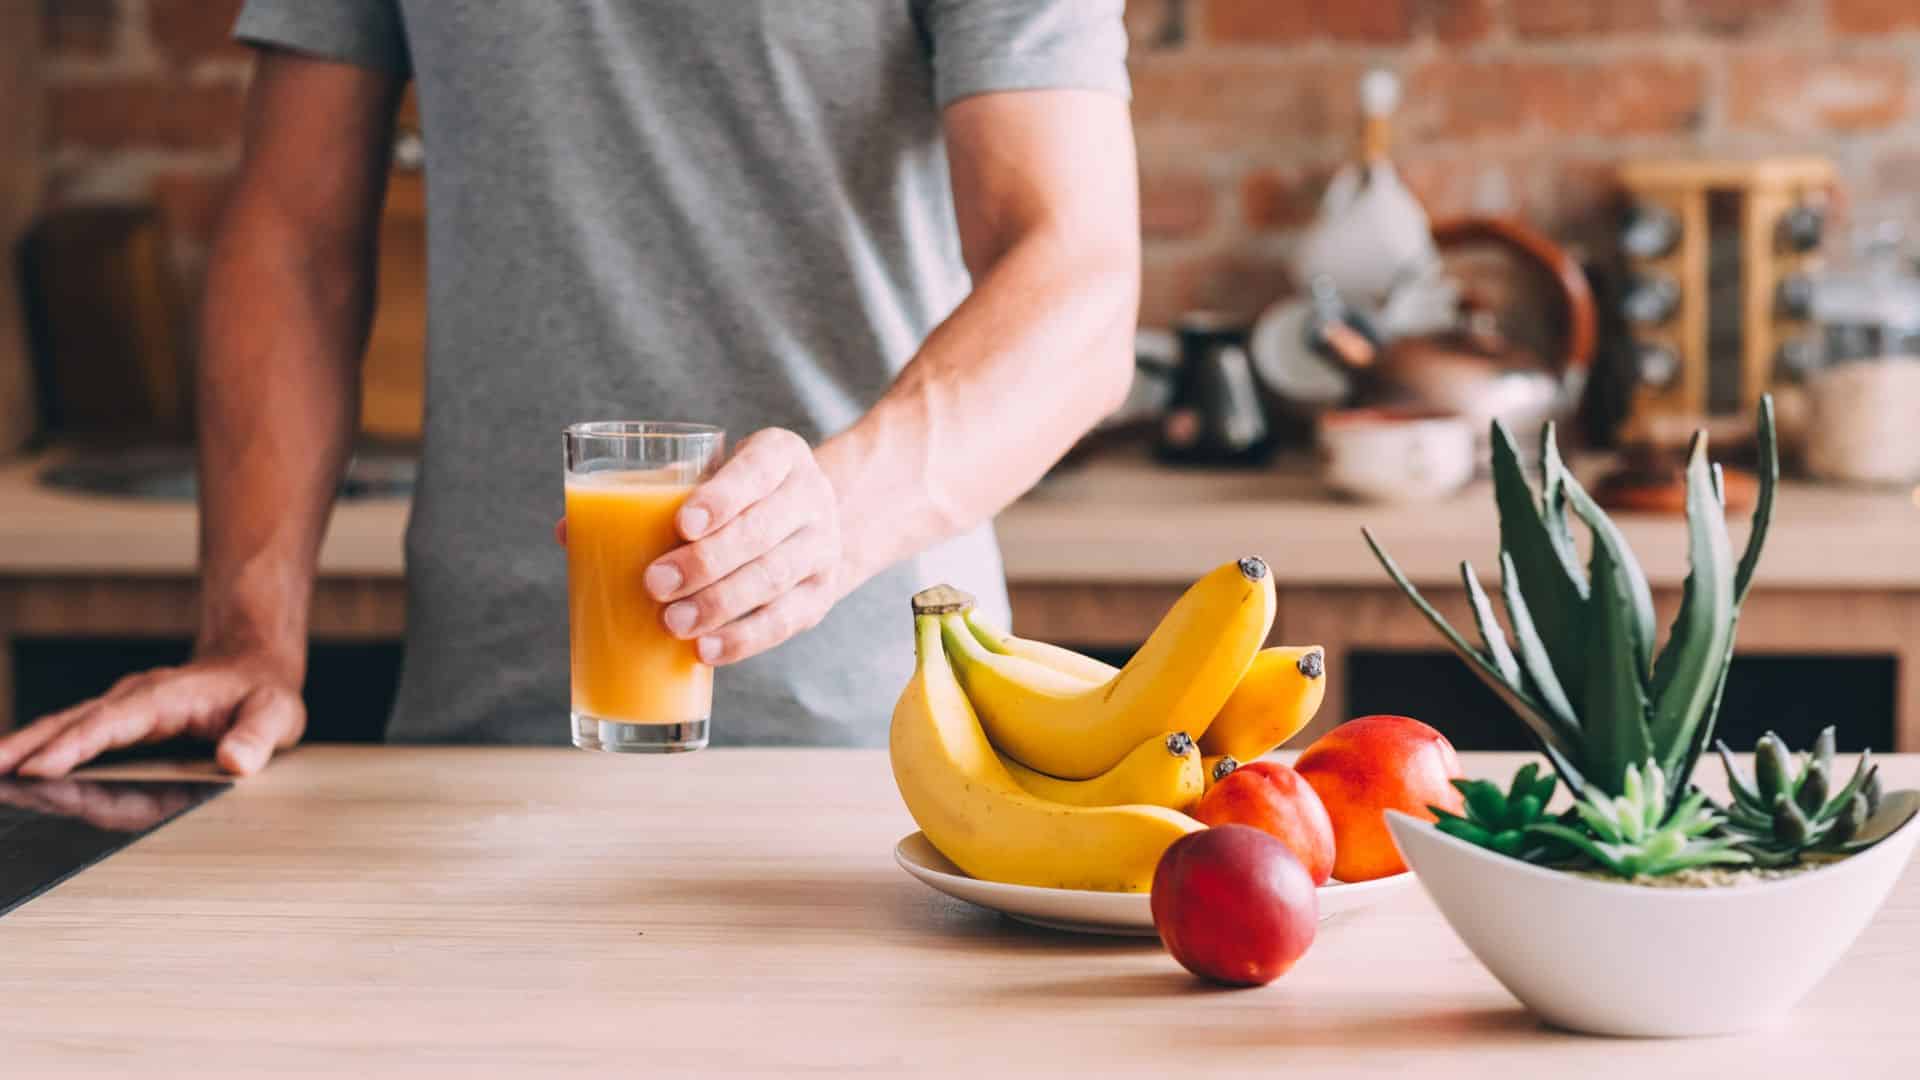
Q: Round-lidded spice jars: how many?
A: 6